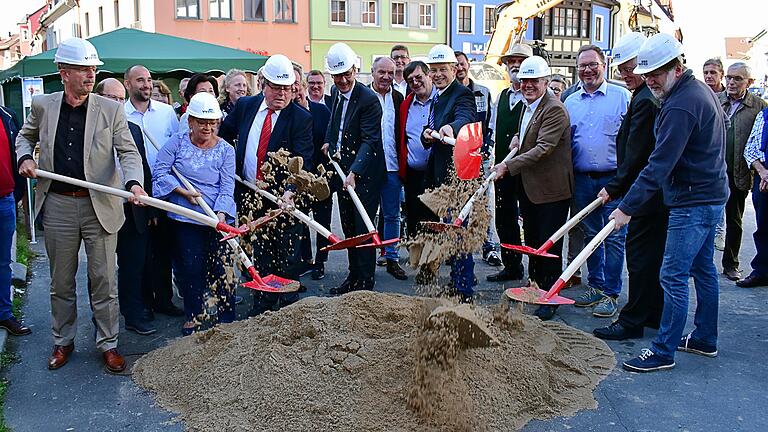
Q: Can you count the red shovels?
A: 8